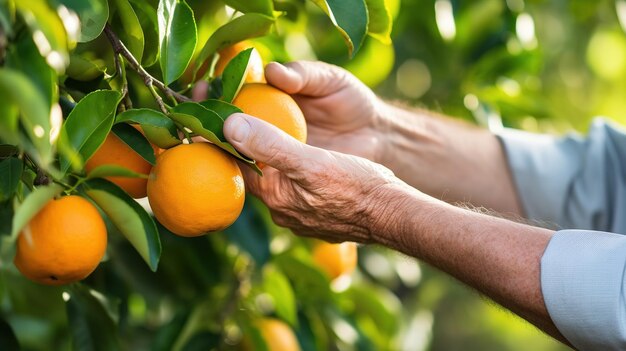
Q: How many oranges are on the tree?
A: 7